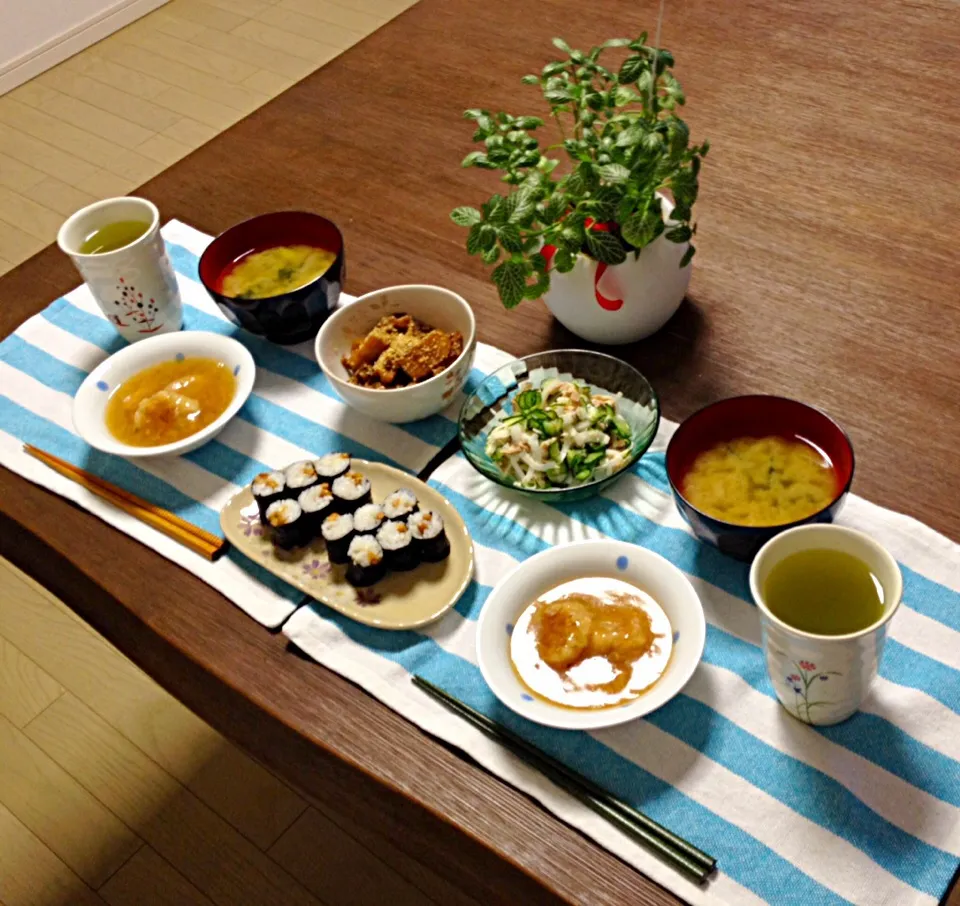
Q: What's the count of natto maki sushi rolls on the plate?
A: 12